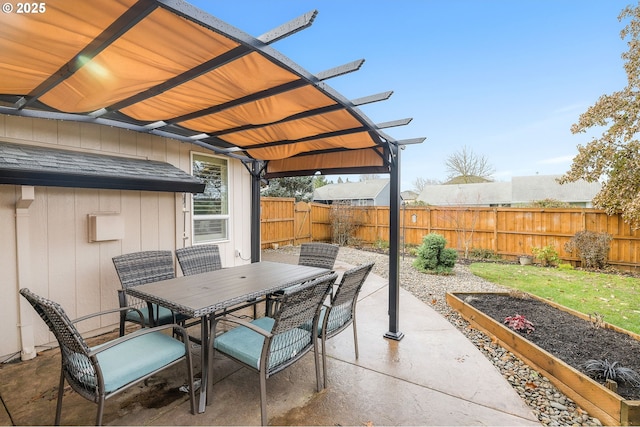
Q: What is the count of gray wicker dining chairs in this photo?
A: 6